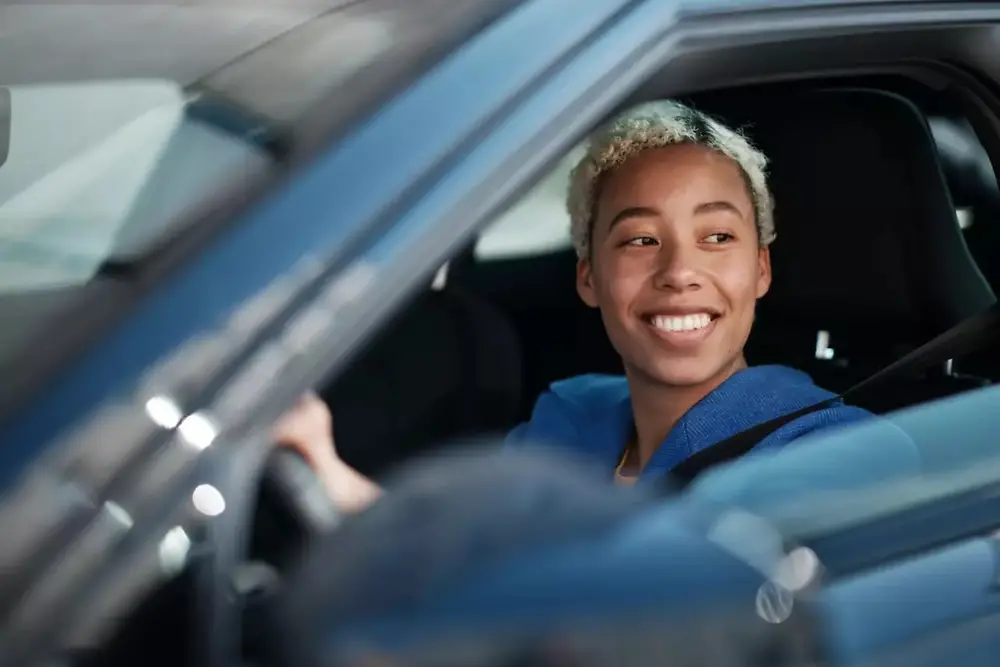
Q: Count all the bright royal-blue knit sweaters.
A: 1